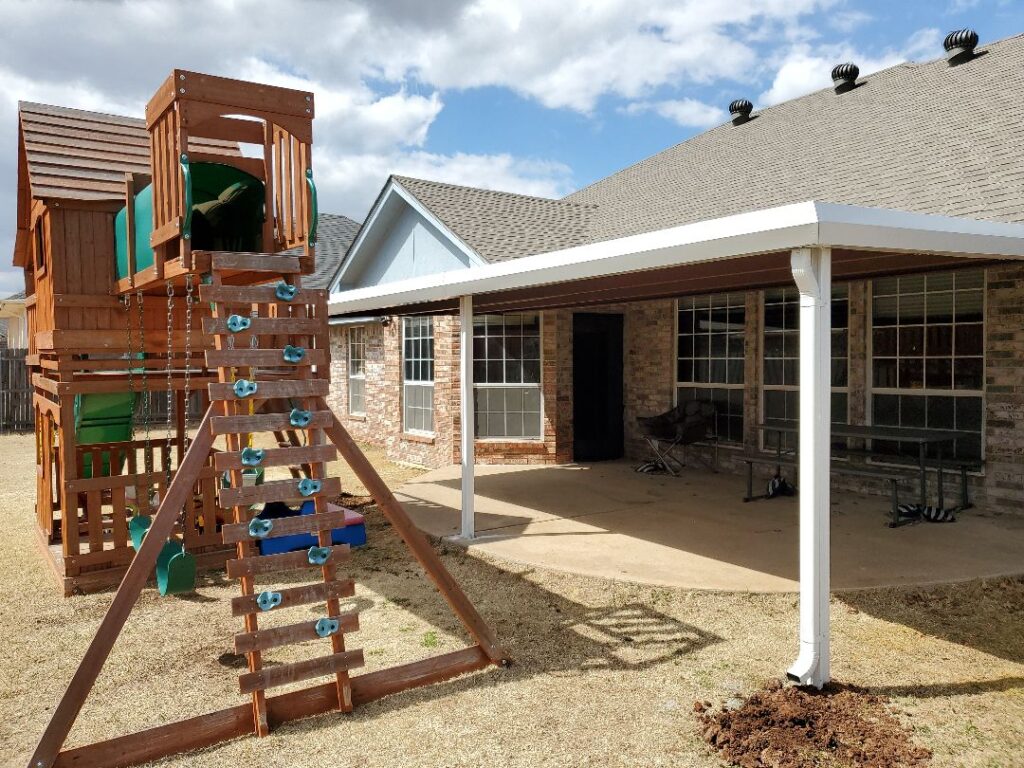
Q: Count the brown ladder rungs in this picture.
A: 13